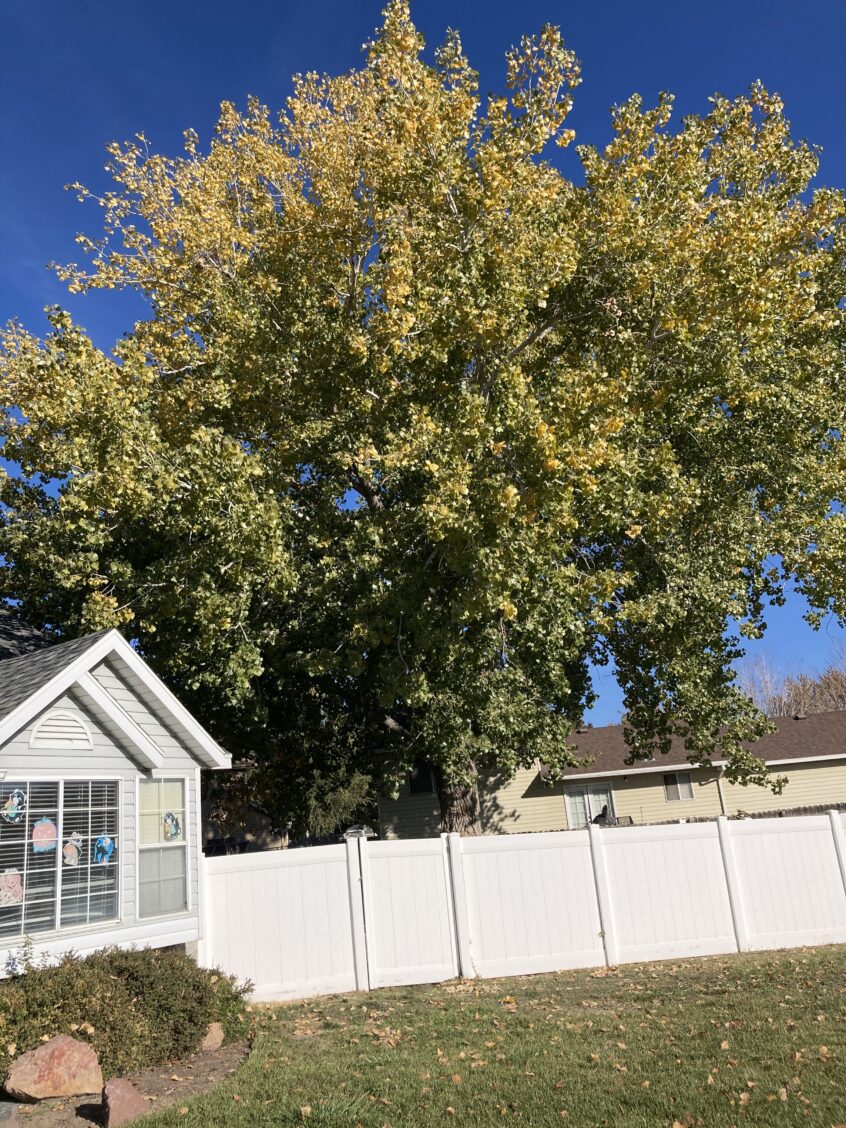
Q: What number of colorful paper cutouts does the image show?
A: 6